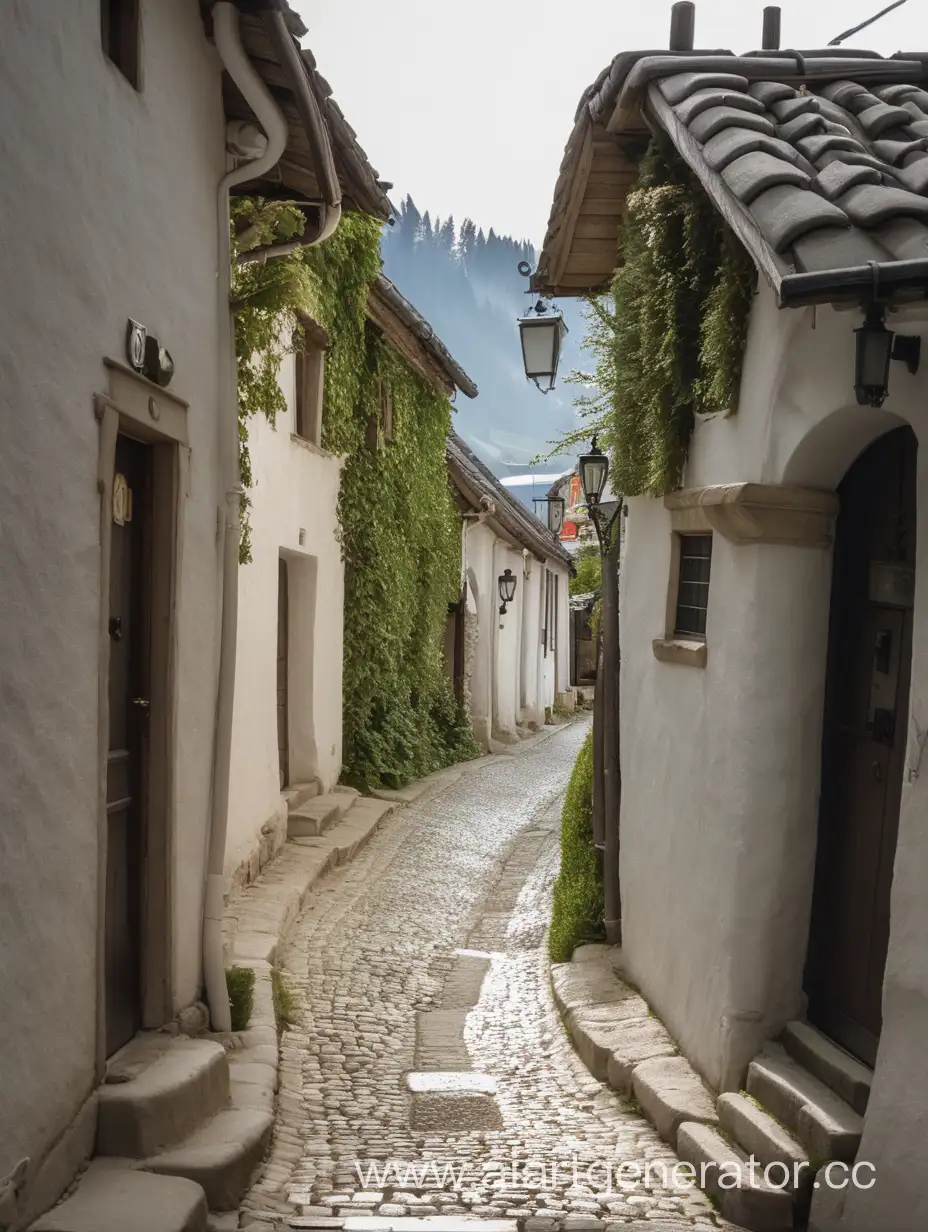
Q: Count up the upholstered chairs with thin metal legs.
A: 0